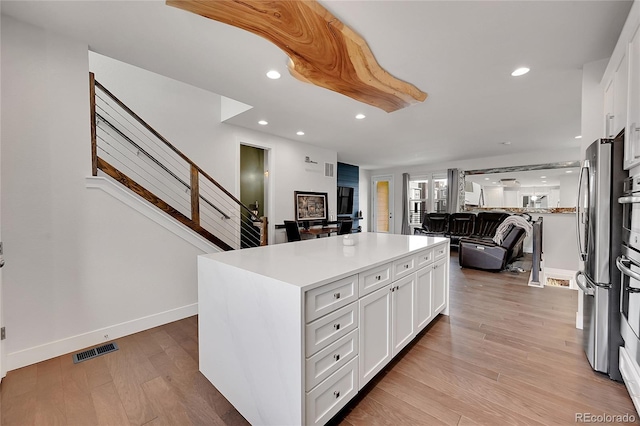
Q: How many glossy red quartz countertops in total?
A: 0